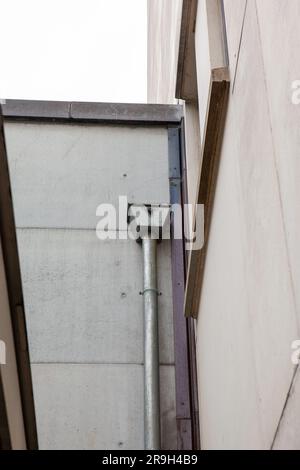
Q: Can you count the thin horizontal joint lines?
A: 2